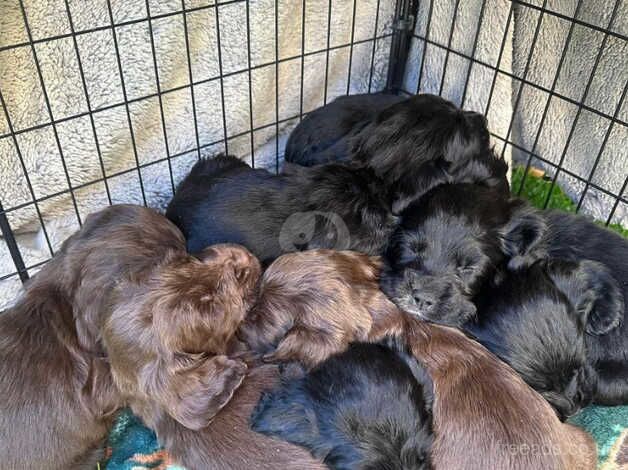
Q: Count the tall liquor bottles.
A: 0